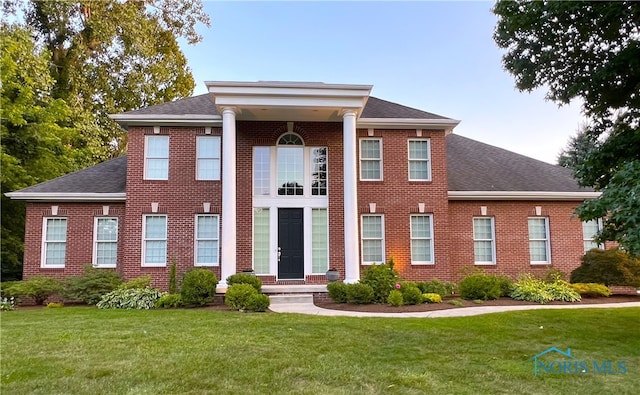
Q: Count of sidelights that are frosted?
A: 2